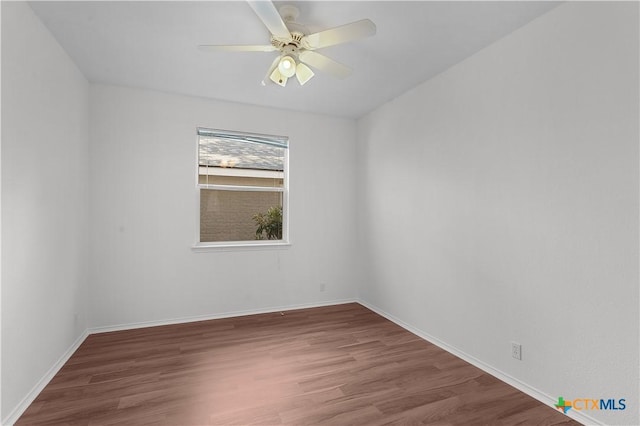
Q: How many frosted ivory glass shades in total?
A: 3